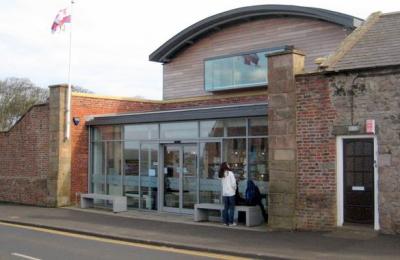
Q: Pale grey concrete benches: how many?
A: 2